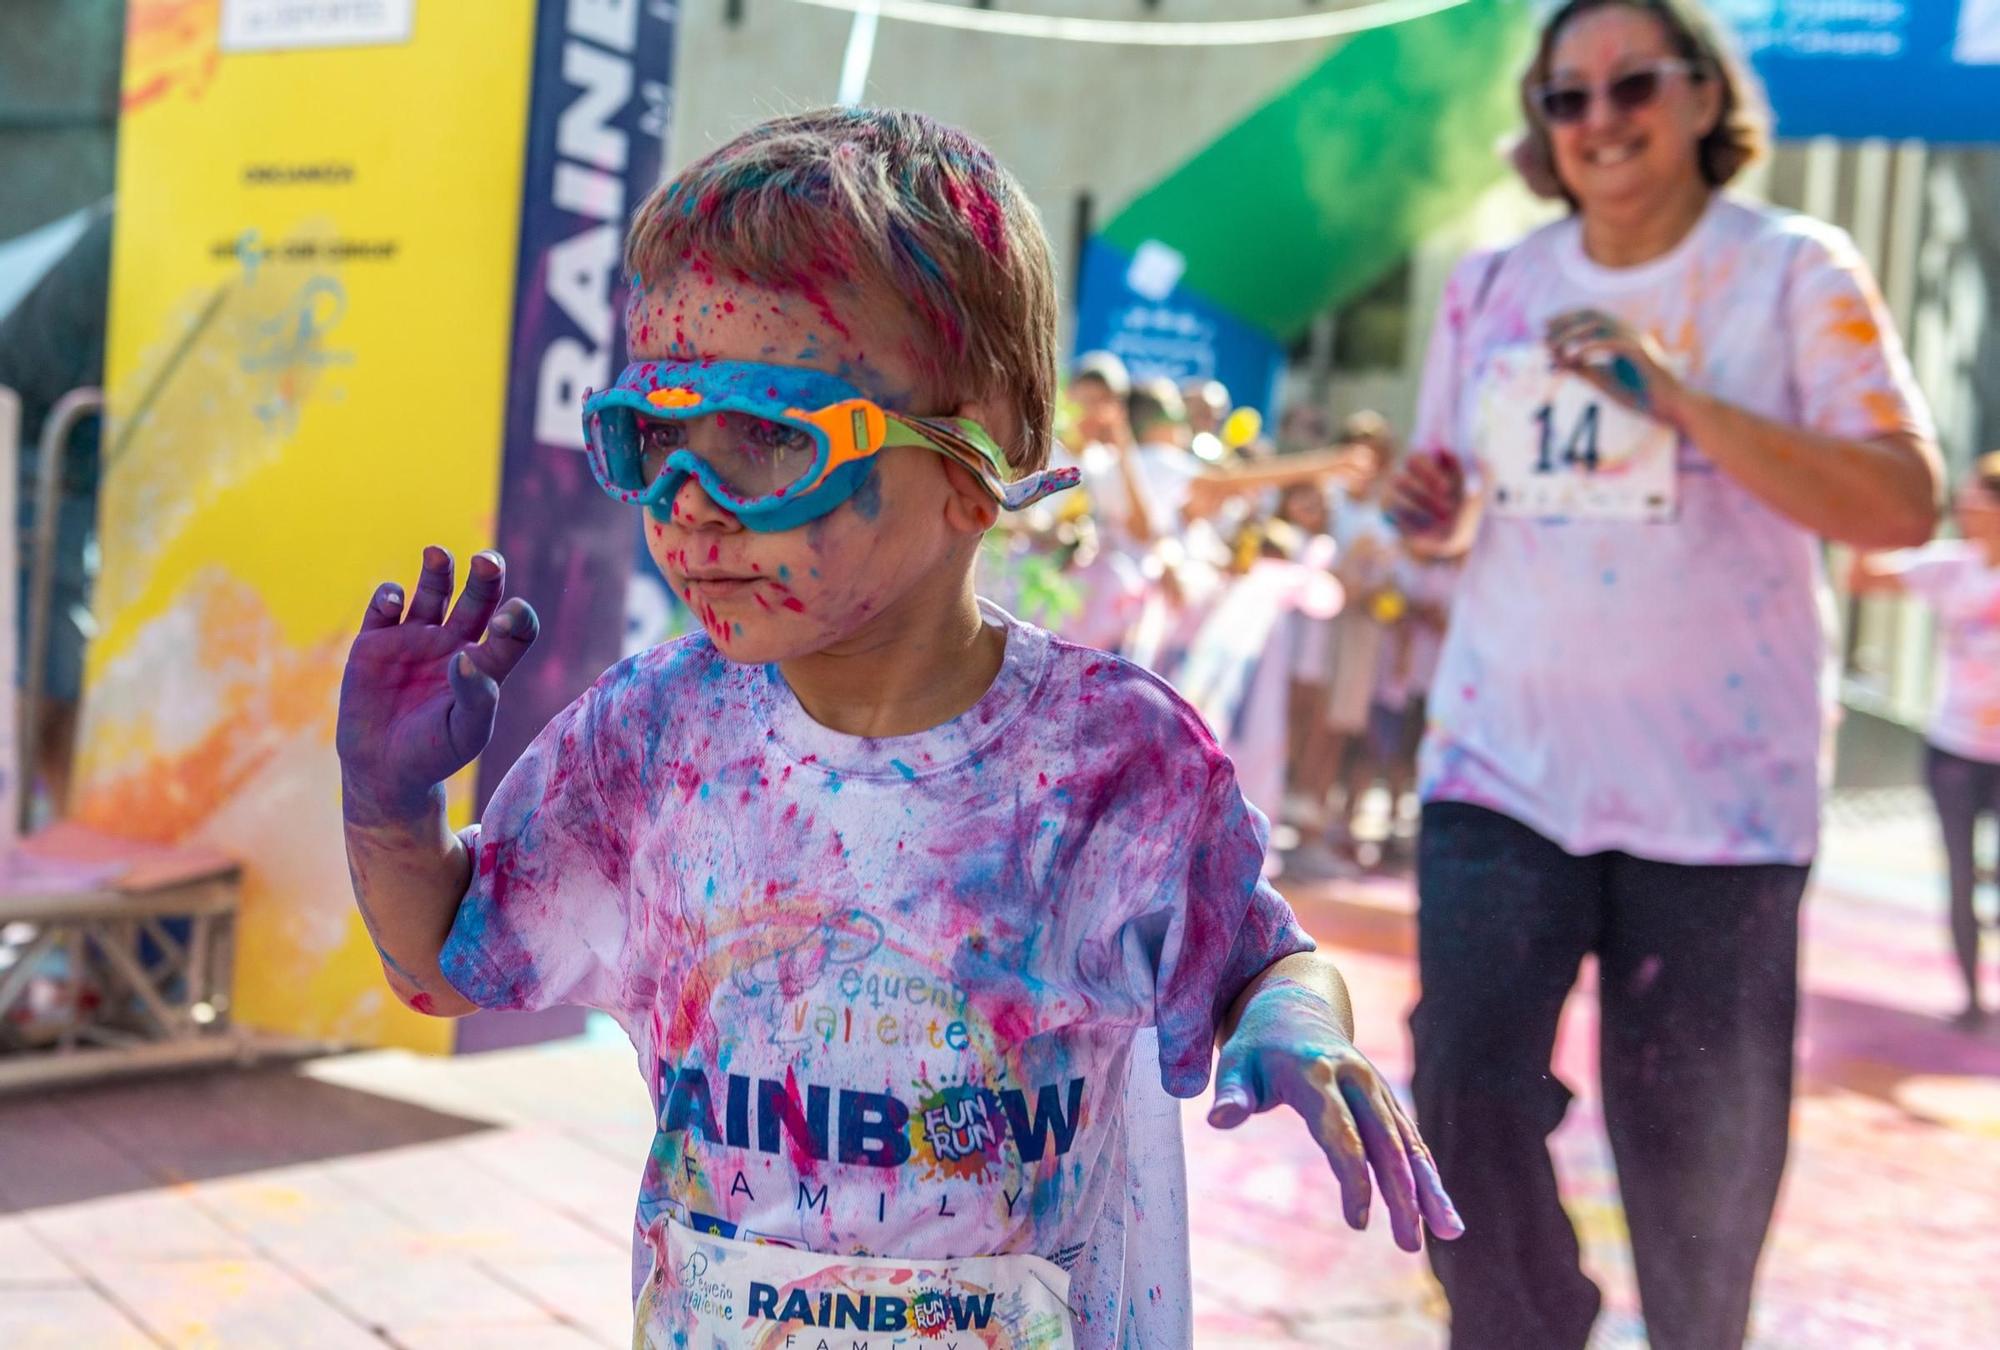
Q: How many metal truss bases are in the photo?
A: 1